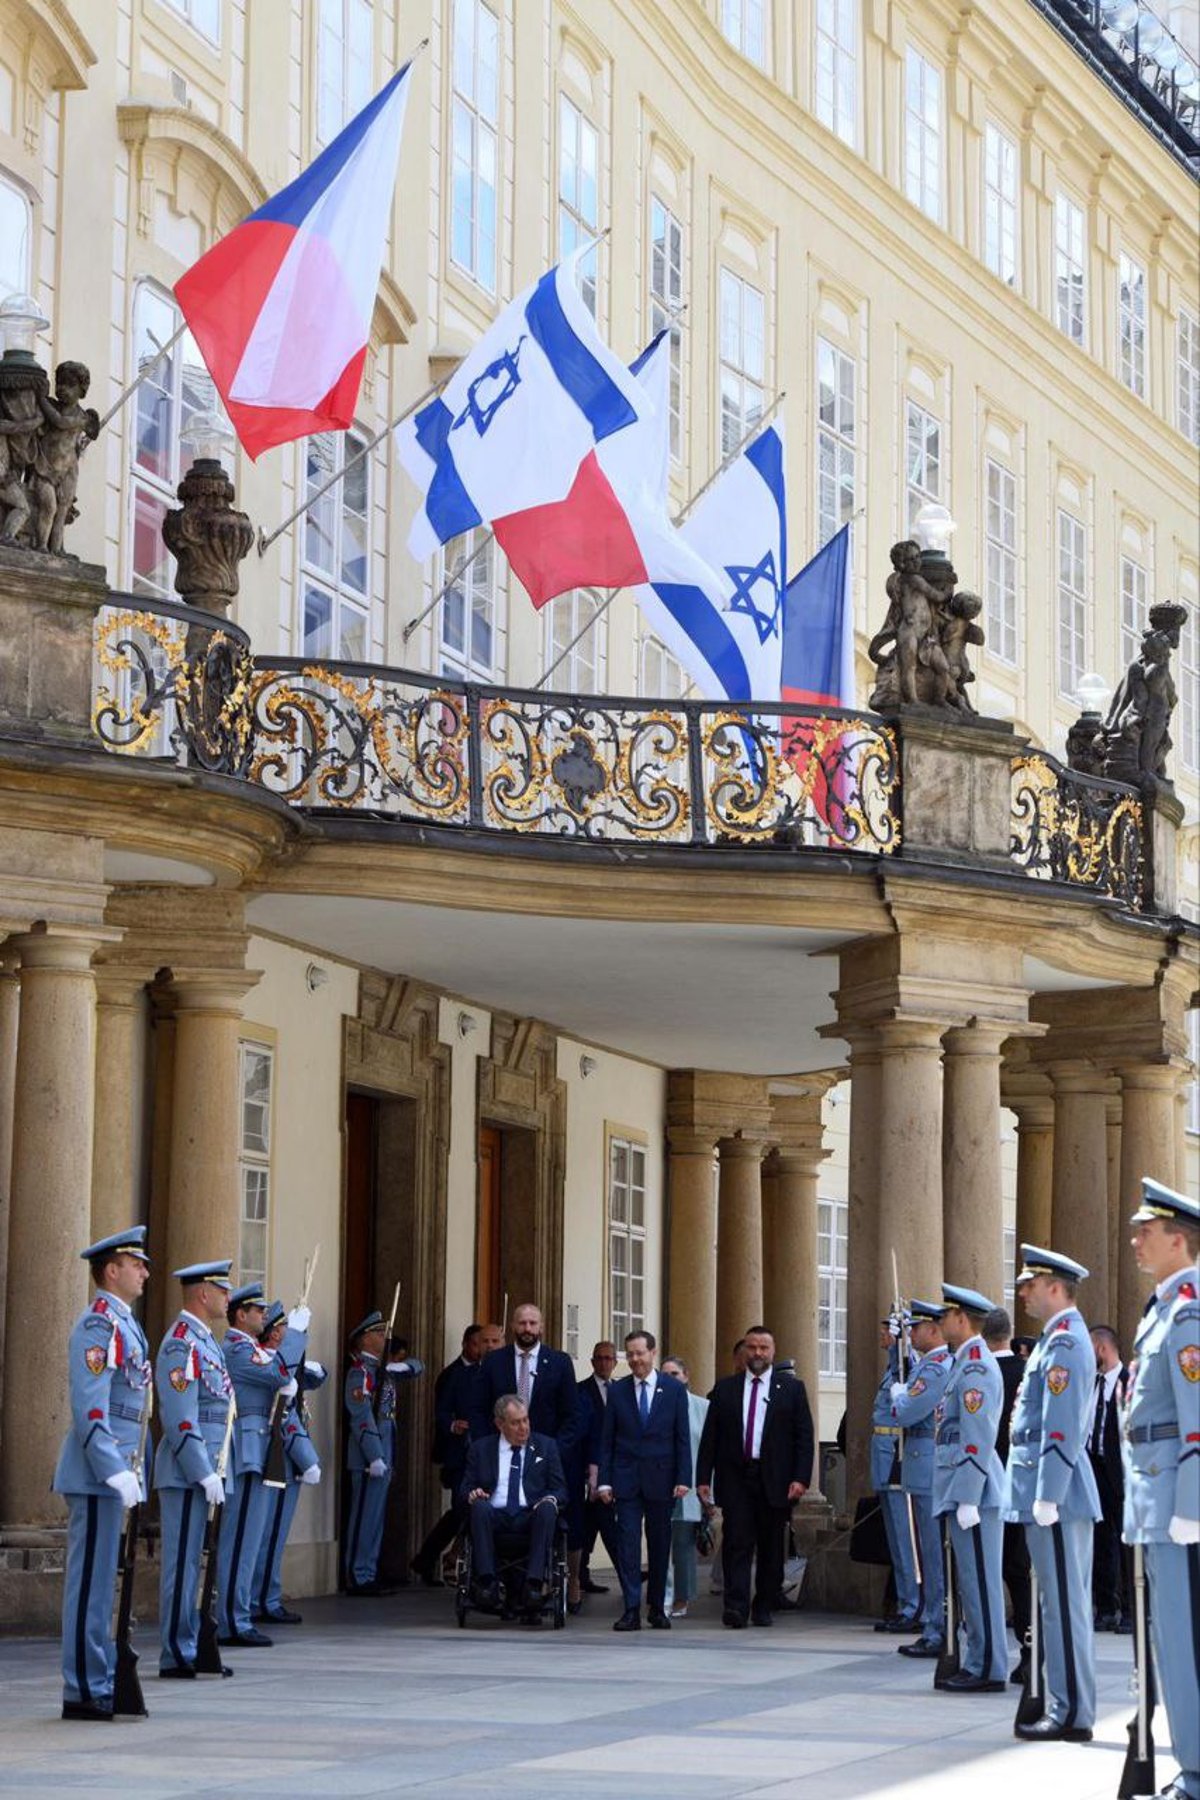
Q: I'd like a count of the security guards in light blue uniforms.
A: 10